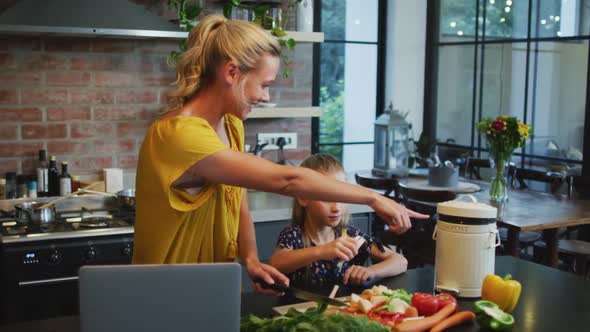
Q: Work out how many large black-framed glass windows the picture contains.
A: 2